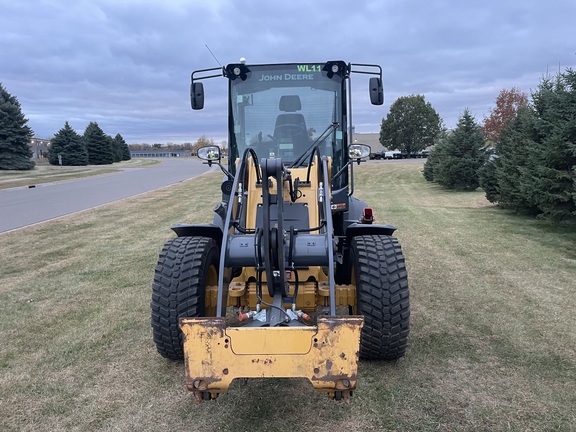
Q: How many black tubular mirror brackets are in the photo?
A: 2